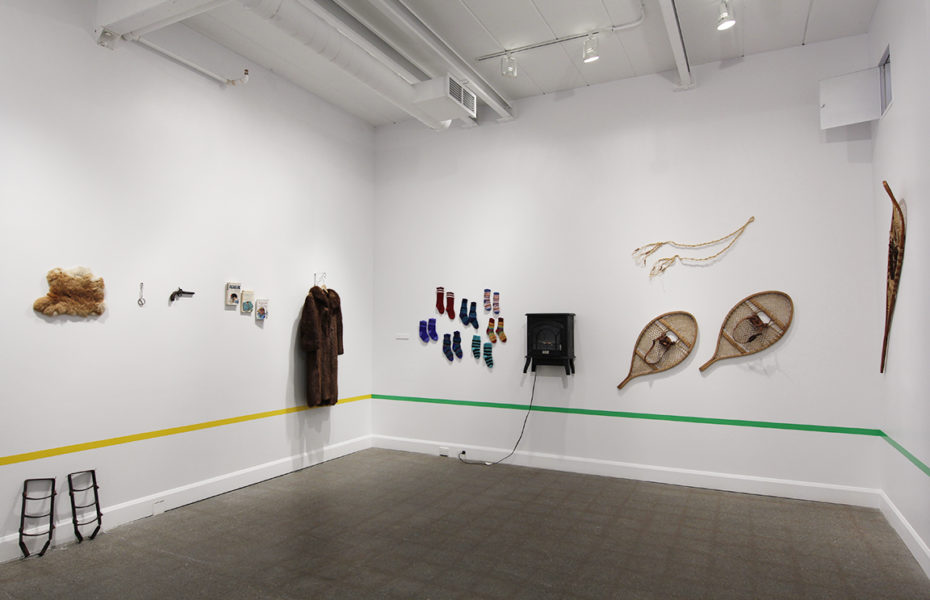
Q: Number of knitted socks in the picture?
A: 14